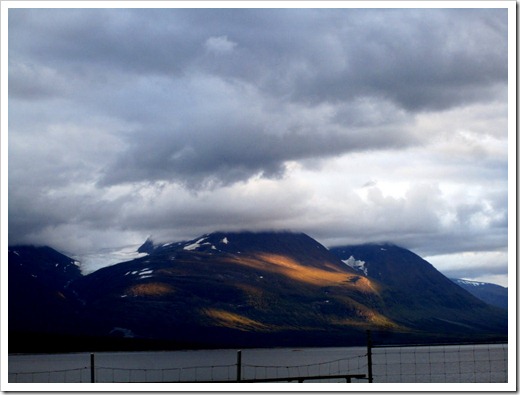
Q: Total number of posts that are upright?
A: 3